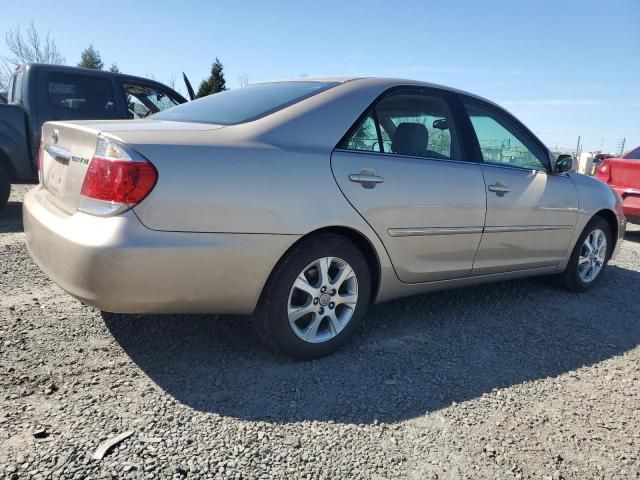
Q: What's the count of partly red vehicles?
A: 1